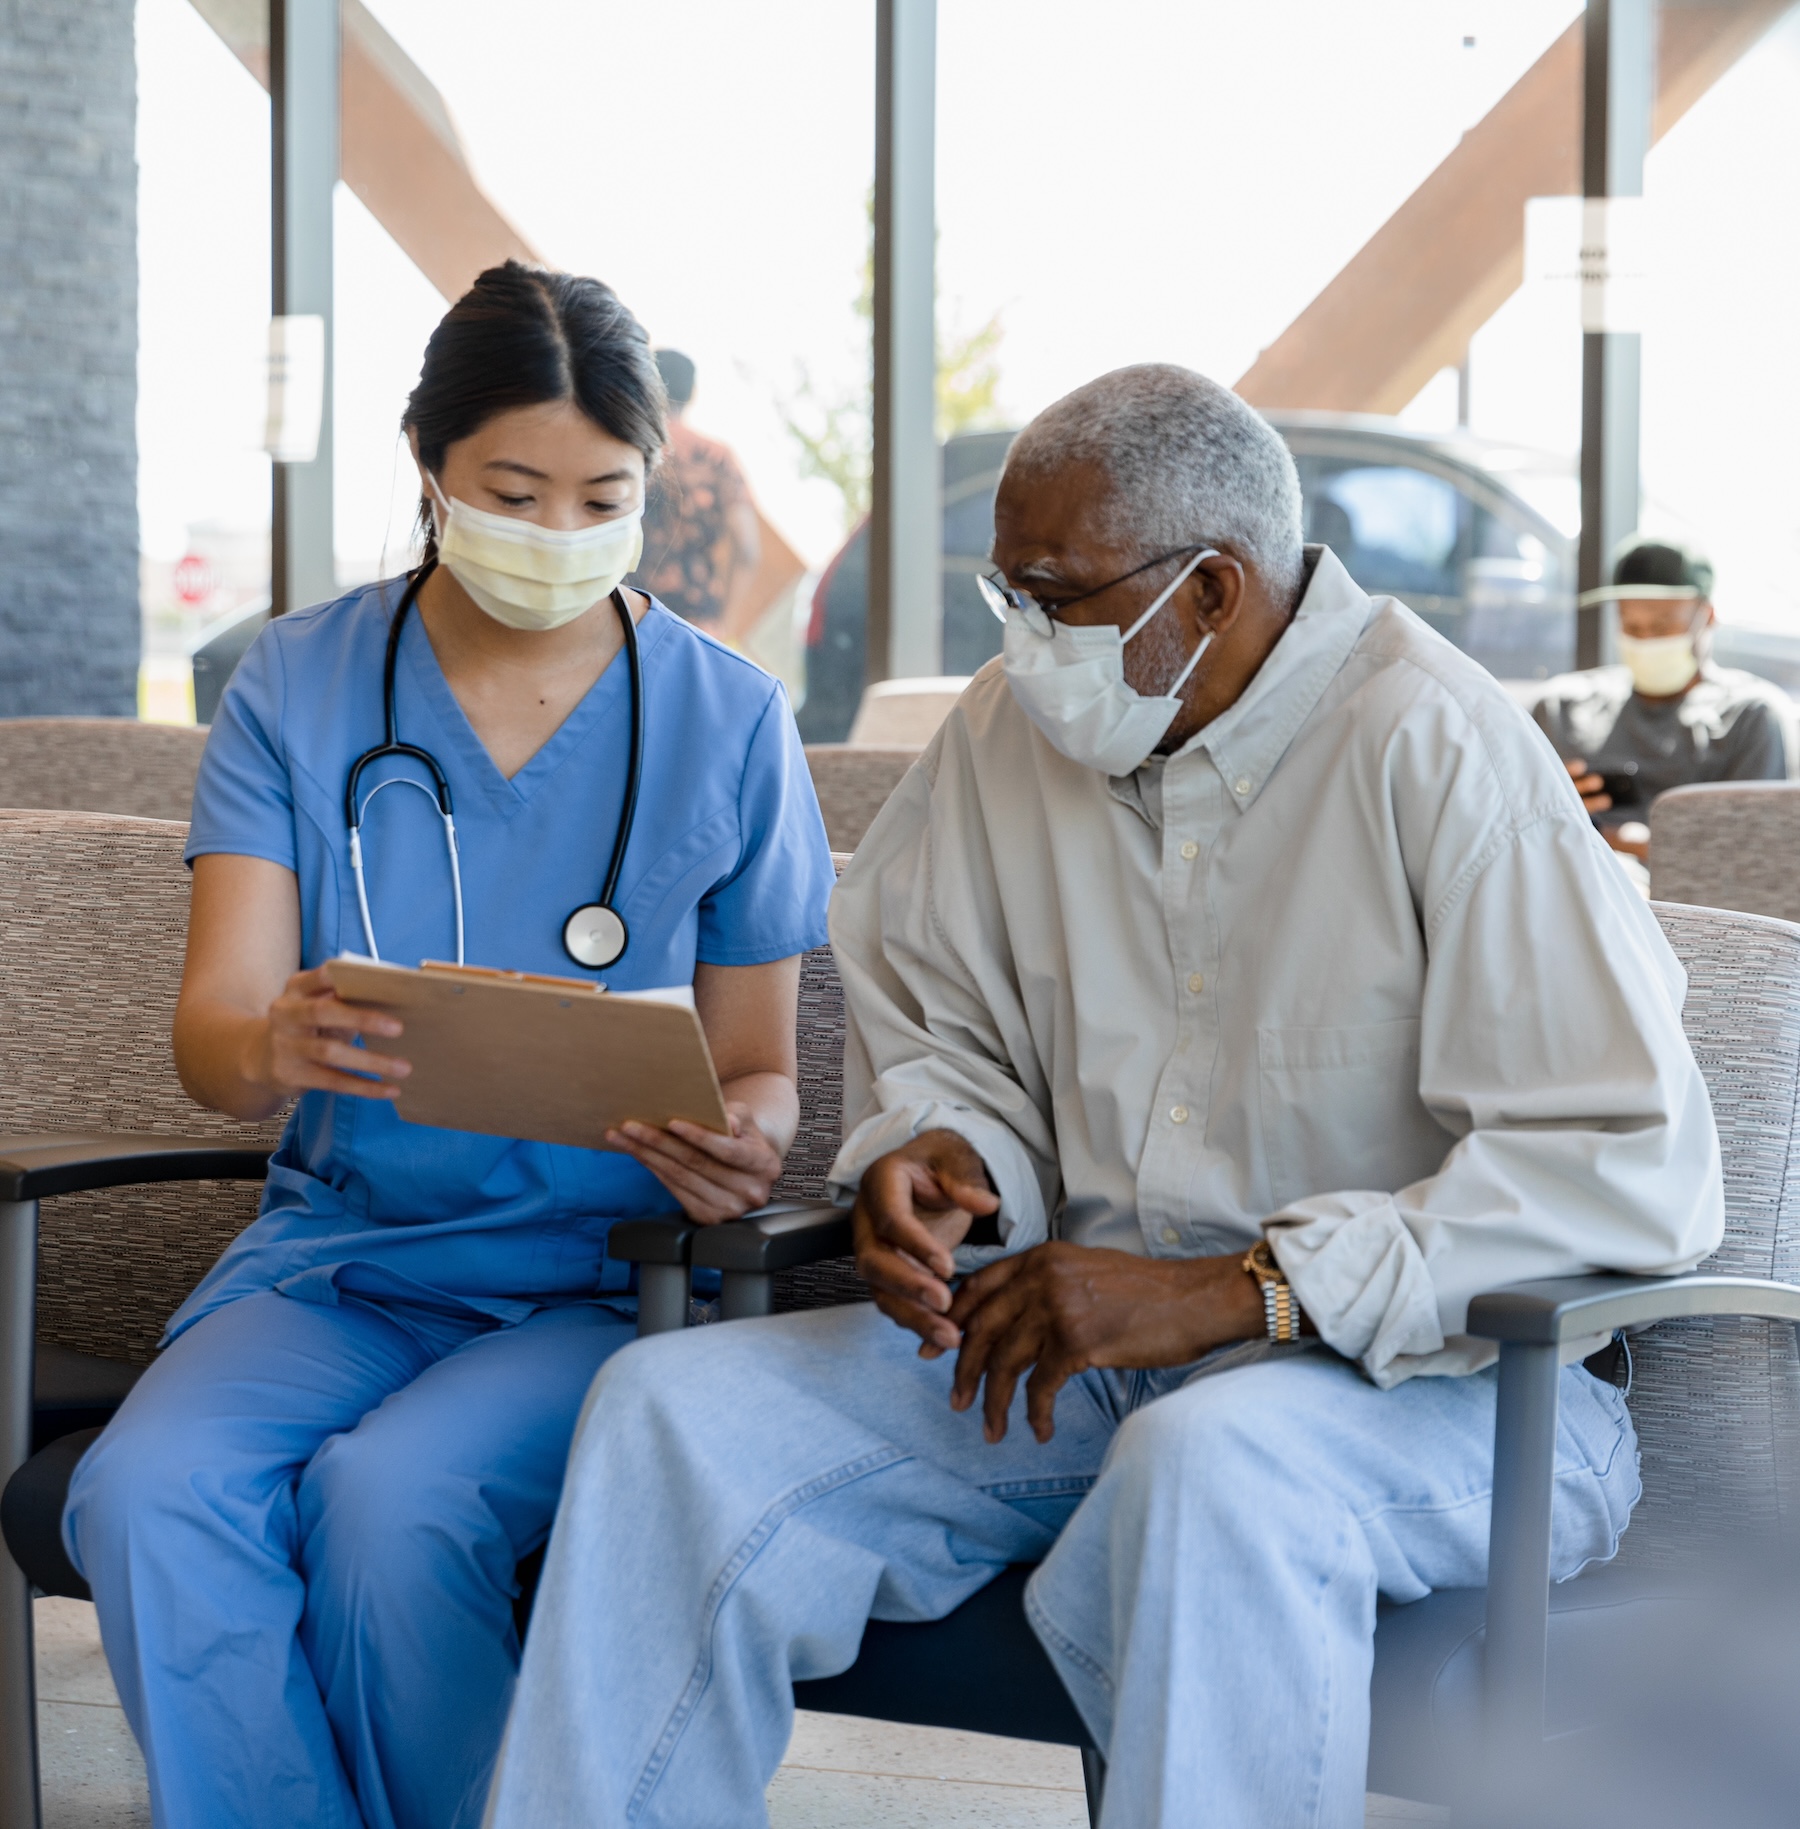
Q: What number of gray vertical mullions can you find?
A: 3